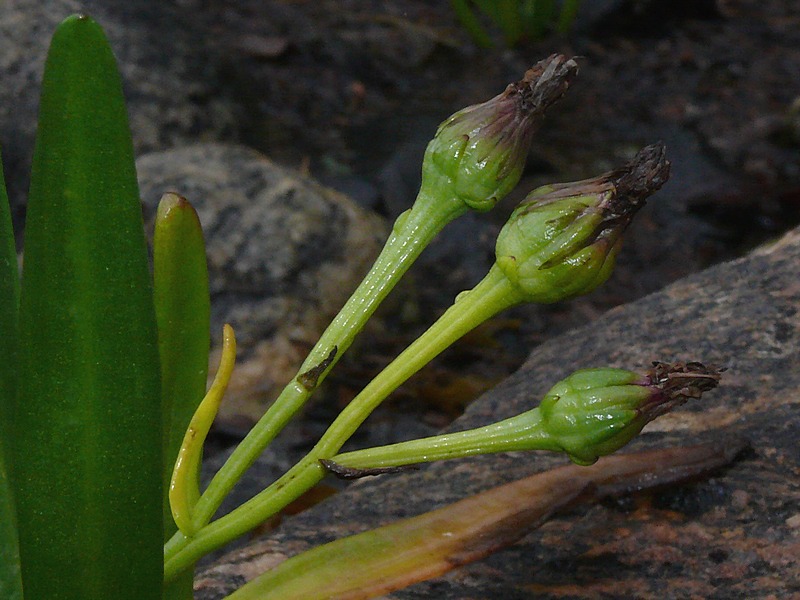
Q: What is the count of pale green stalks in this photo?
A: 3